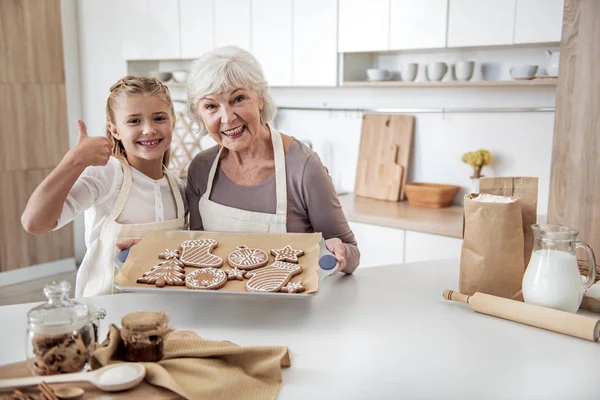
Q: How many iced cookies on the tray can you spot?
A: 9